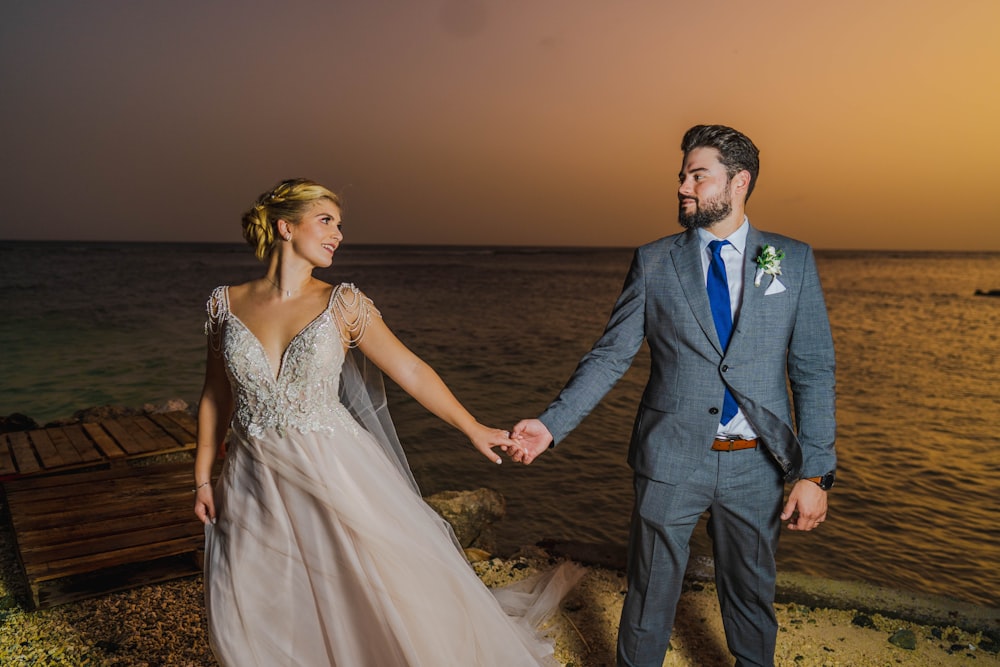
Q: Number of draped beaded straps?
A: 2